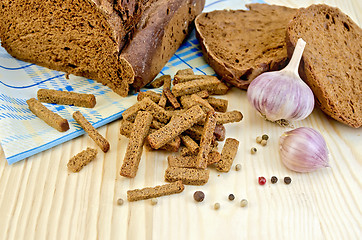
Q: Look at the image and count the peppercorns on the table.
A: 14